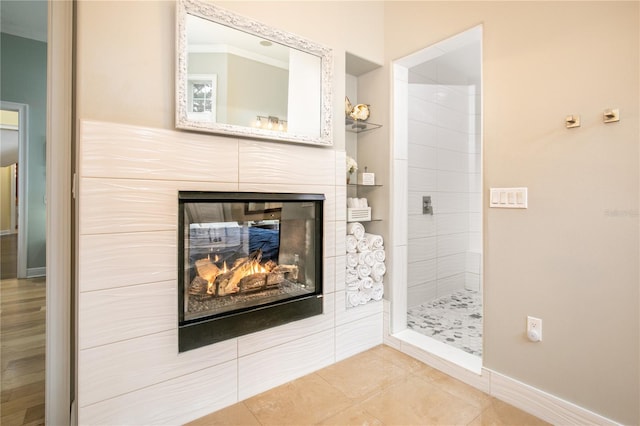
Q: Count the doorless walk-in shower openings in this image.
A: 1